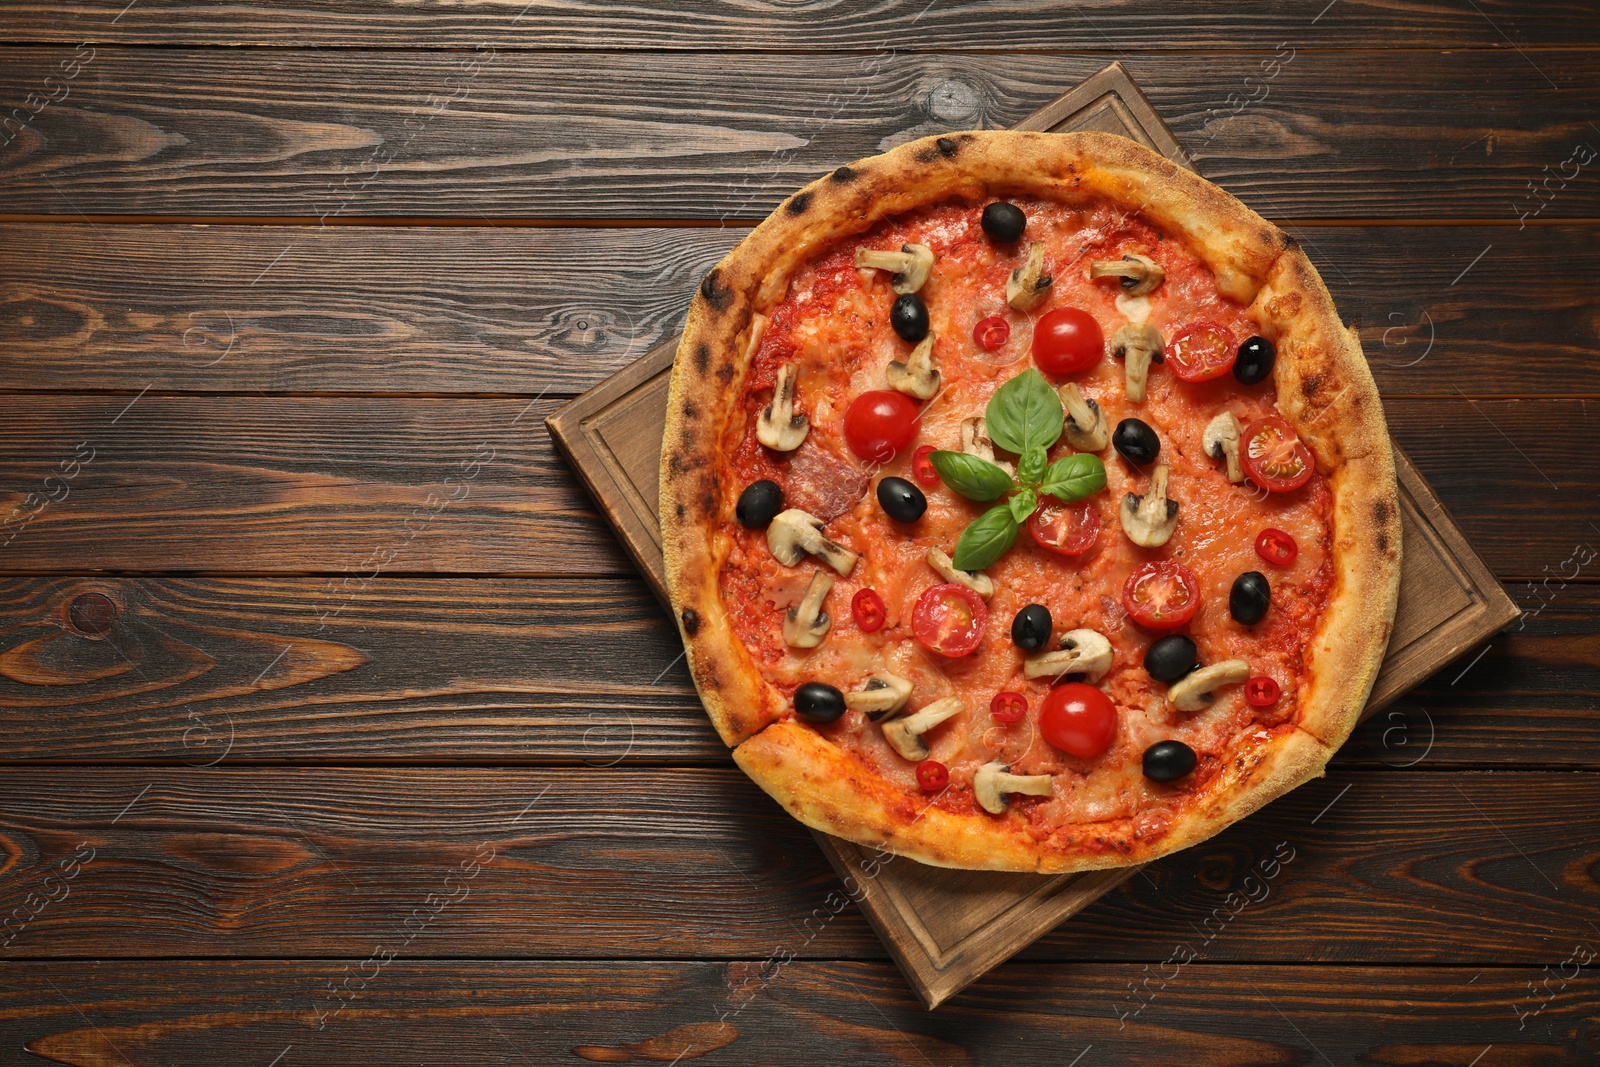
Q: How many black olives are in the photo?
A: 11